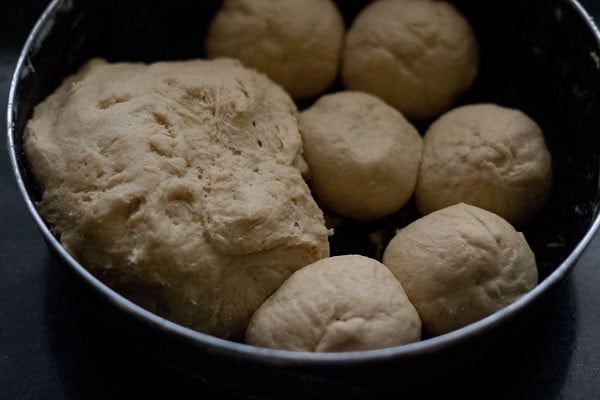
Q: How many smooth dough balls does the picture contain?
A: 6